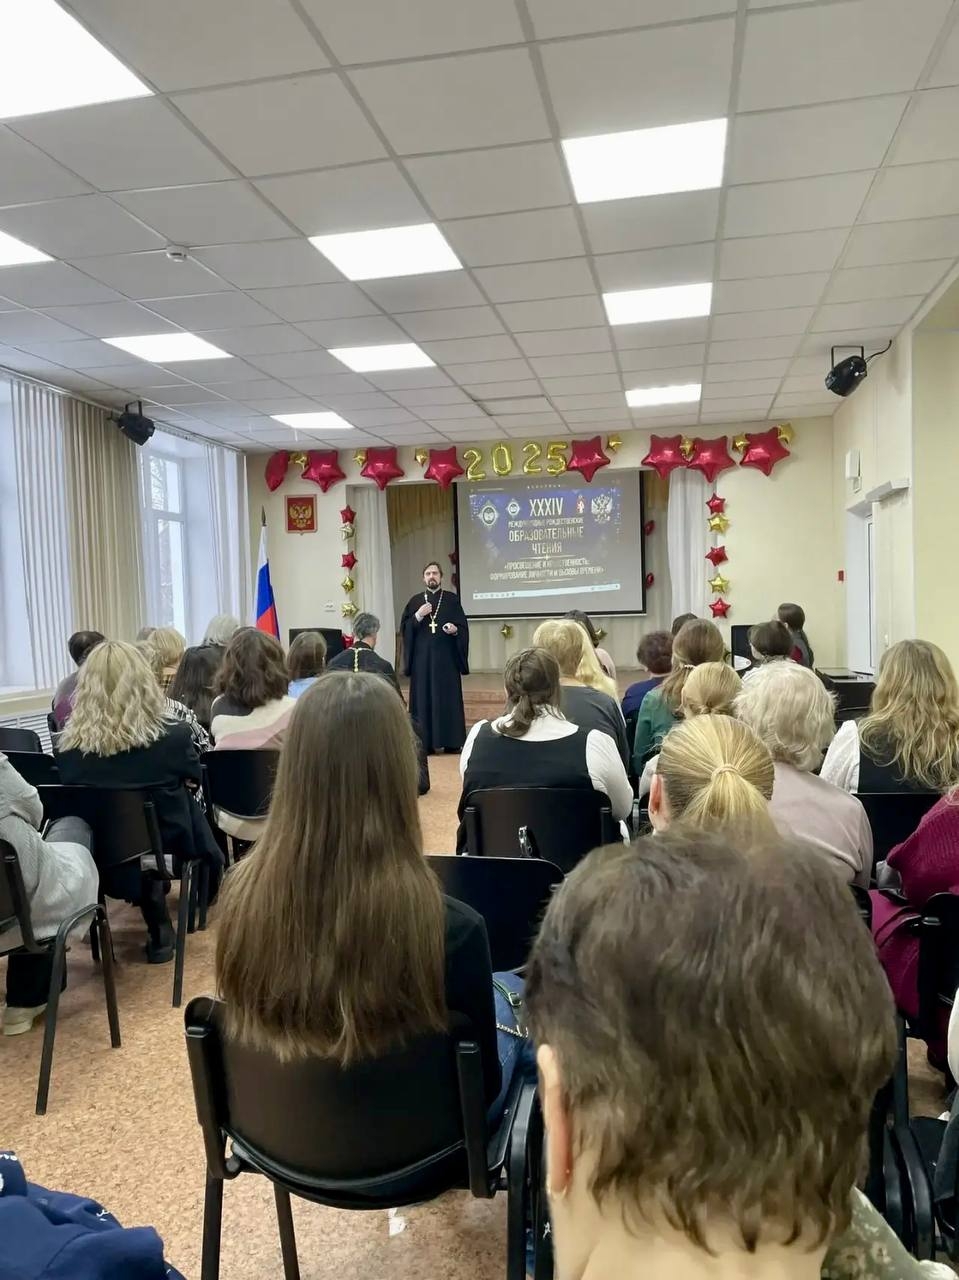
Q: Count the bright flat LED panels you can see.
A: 9